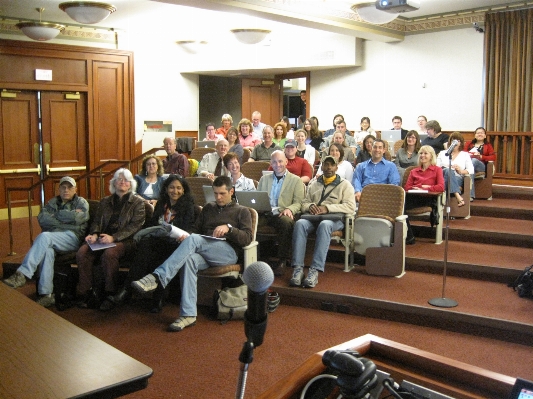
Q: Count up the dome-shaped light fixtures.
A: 5